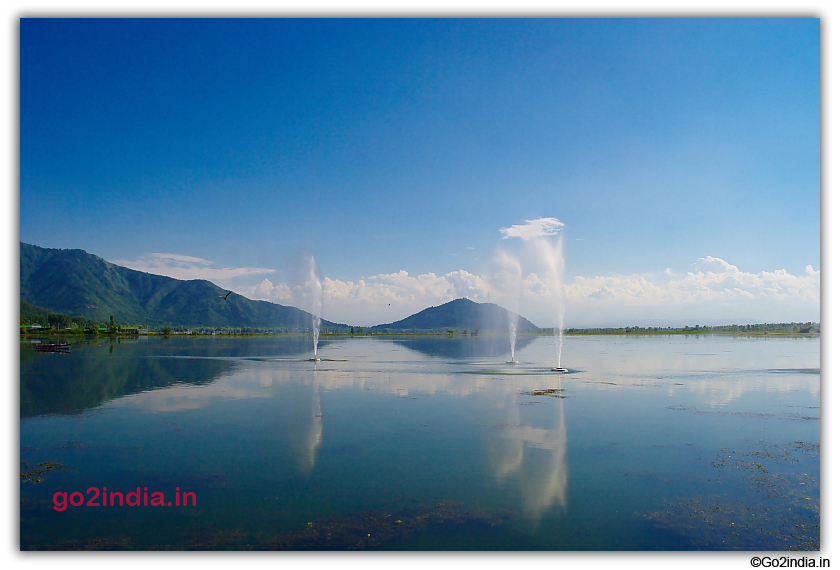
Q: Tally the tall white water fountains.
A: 3